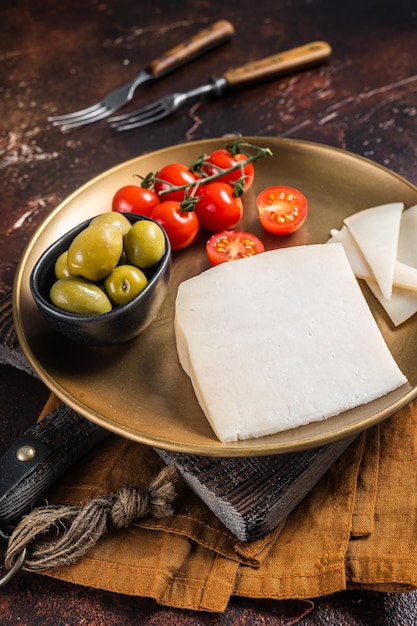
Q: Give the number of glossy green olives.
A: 6